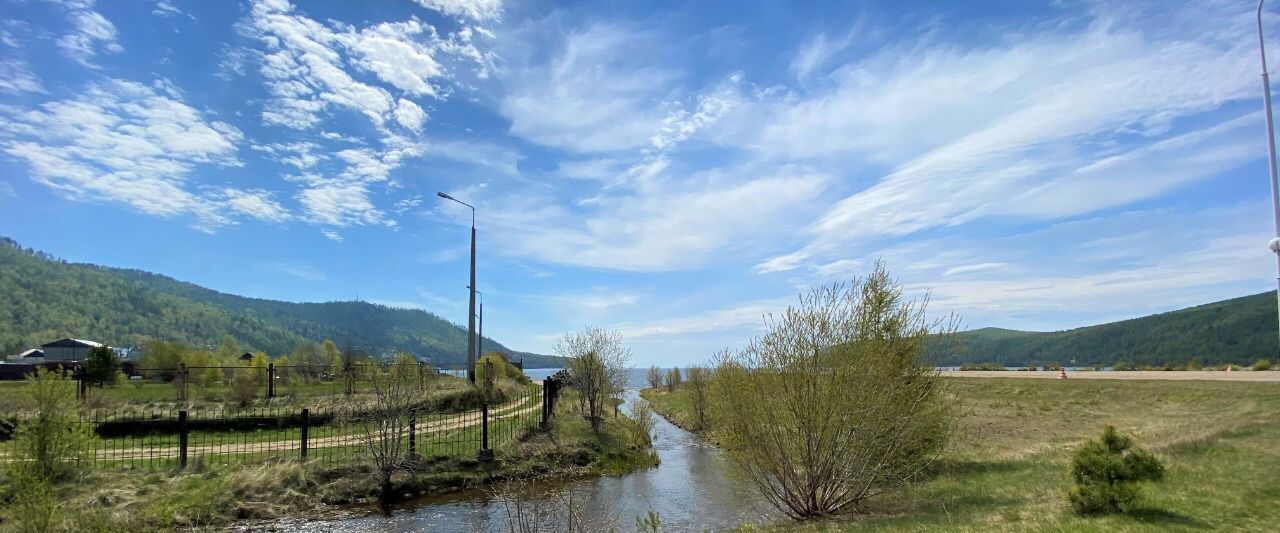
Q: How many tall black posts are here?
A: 2